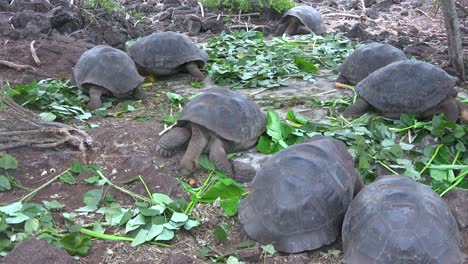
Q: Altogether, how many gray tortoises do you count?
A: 8